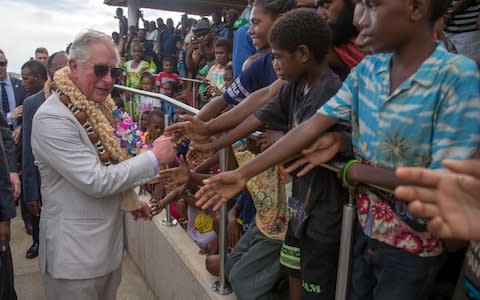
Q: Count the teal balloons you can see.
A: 0